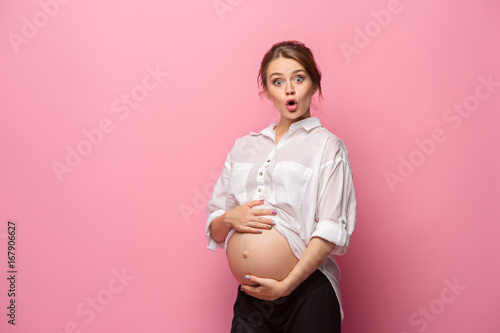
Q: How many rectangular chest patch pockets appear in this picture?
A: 2